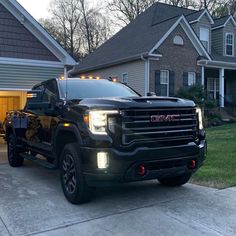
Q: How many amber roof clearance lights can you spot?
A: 5